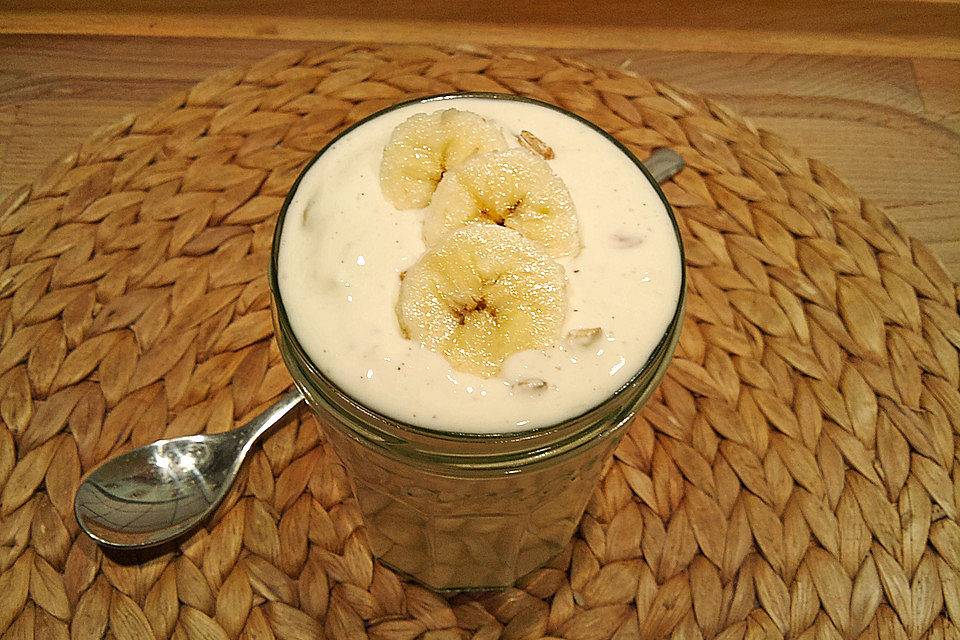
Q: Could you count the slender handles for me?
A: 1